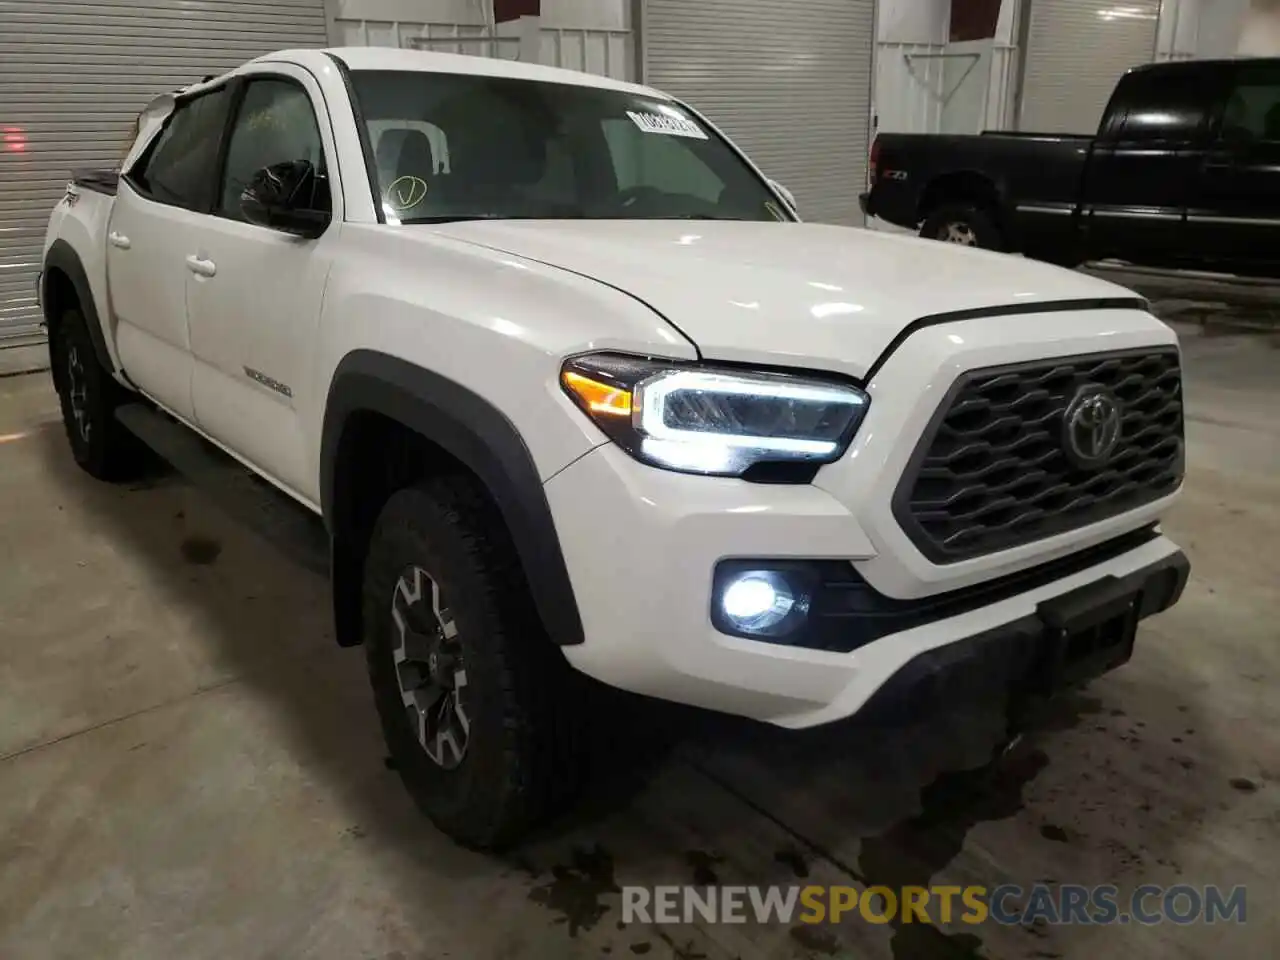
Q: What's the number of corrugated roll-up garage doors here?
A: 3